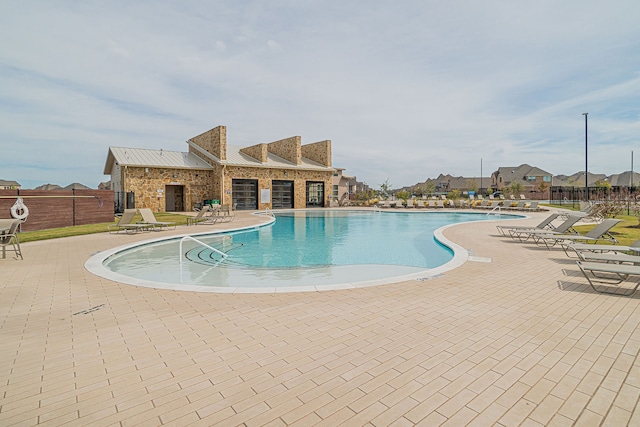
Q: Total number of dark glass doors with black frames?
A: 3